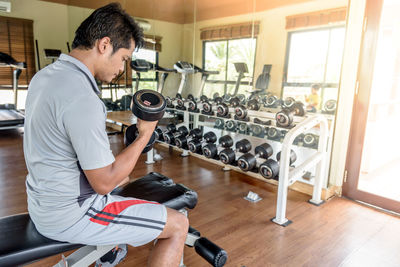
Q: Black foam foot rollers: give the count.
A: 2